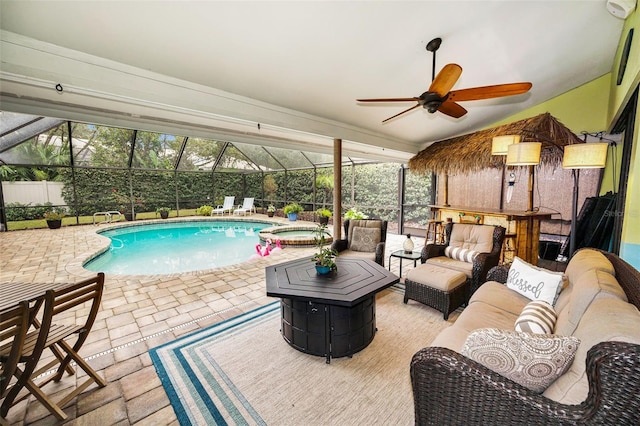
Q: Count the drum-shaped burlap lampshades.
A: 3